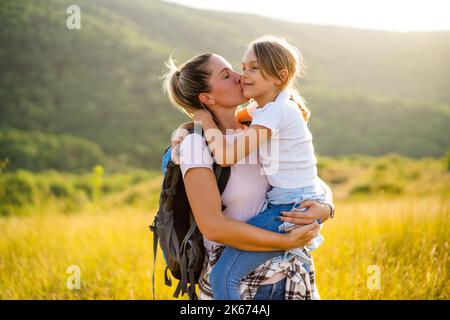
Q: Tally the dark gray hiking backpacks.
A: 1